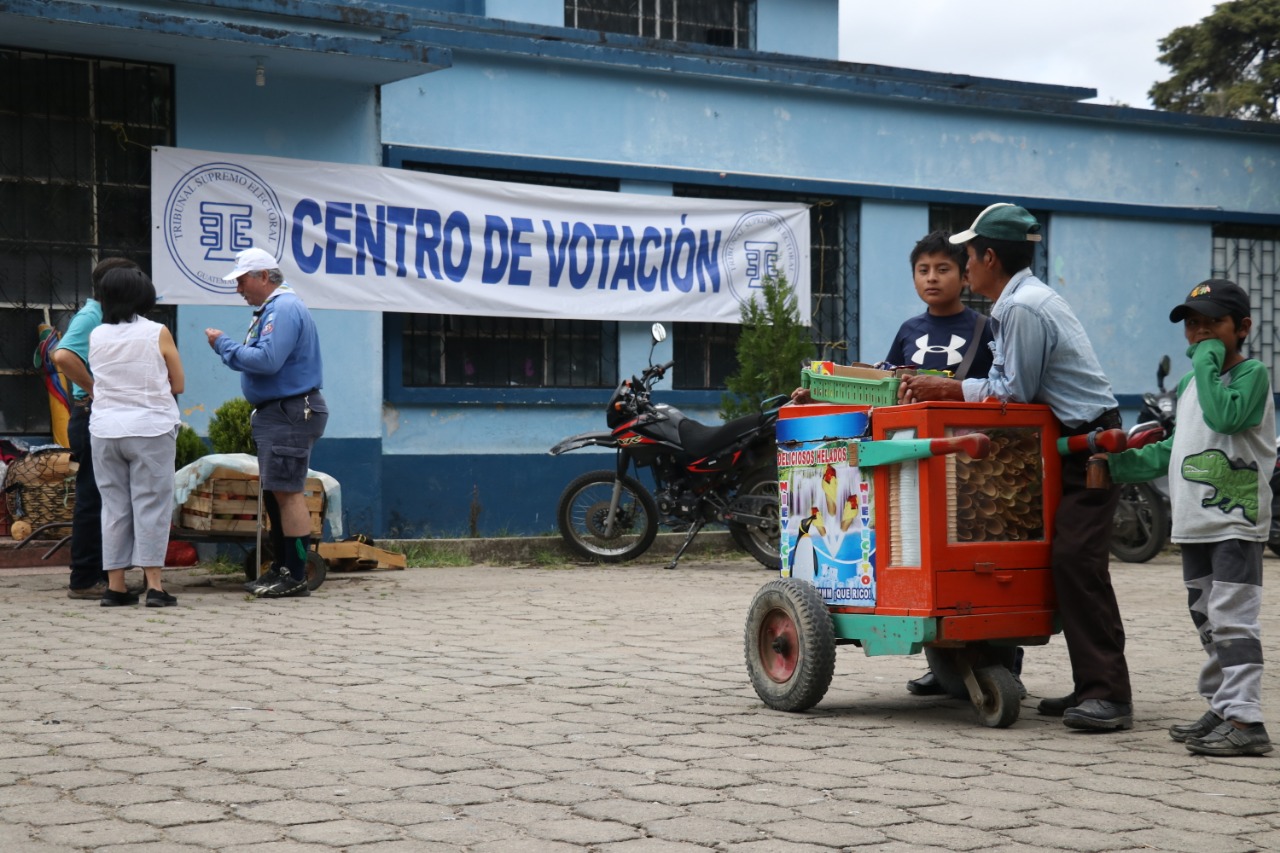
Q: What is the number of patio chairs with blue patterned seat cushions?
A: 0